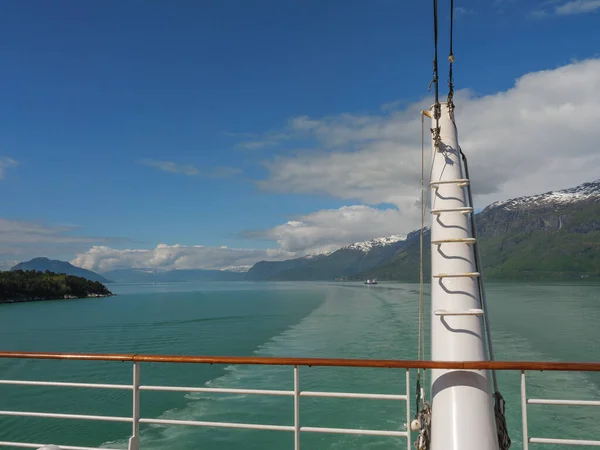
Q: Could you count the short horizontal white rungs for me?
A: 5